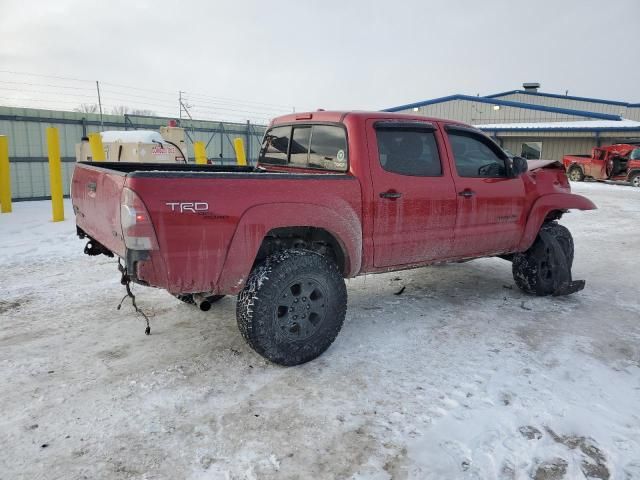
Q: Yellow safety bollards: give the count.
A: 5